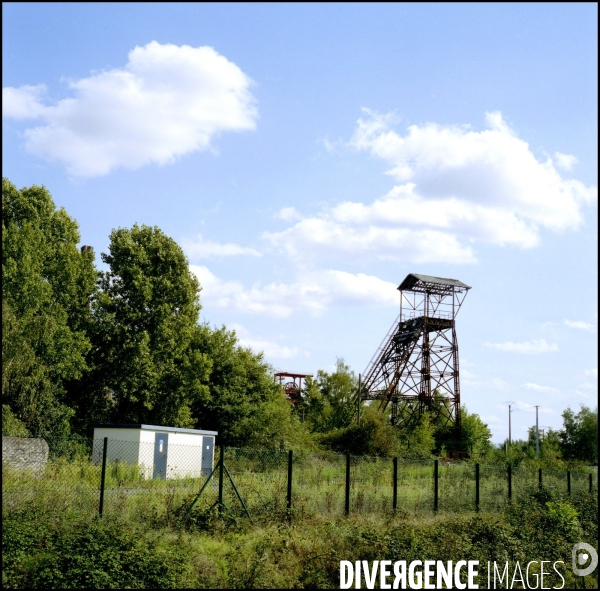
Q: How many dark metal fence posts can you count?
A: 11